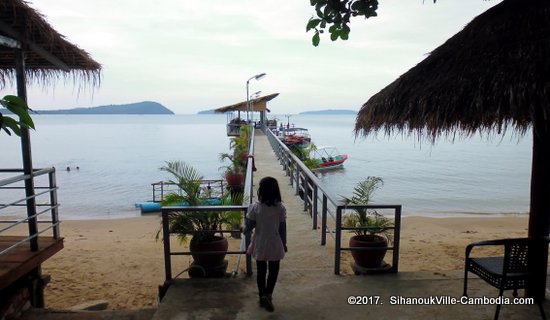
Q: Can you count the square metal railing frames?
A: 2